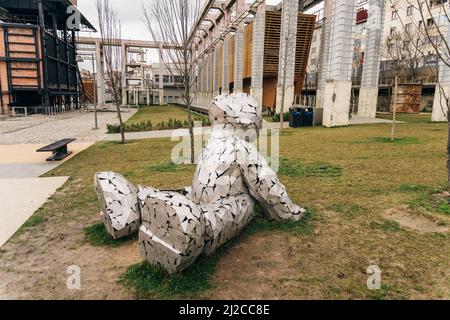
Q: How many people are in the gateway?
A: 0